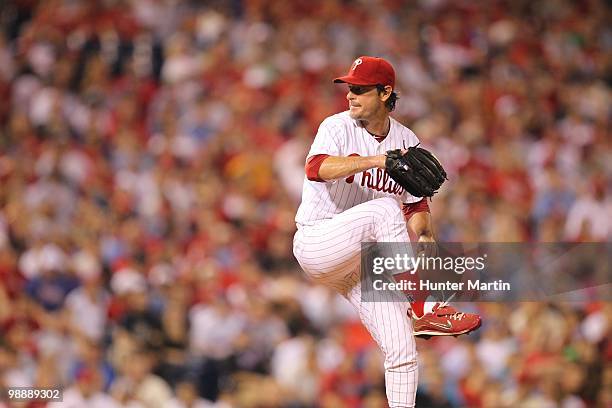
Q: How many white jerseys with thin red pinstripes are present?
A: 1